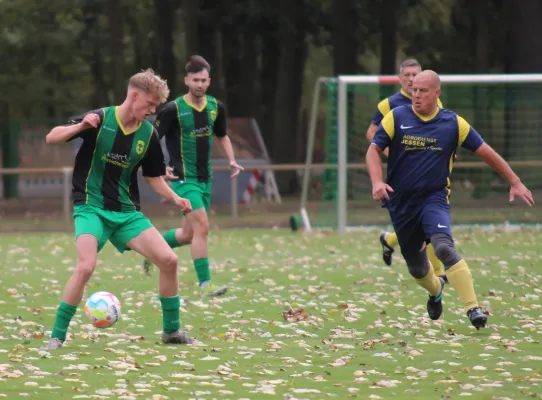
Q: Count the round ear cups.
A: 0